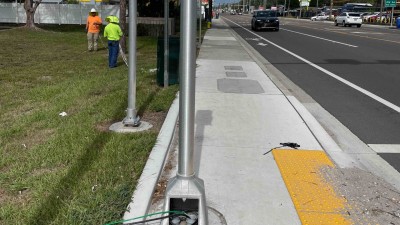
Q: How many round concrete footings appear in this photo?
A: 2